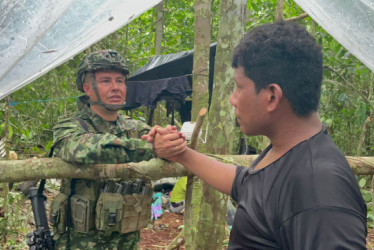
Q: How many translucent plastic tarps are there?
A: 2